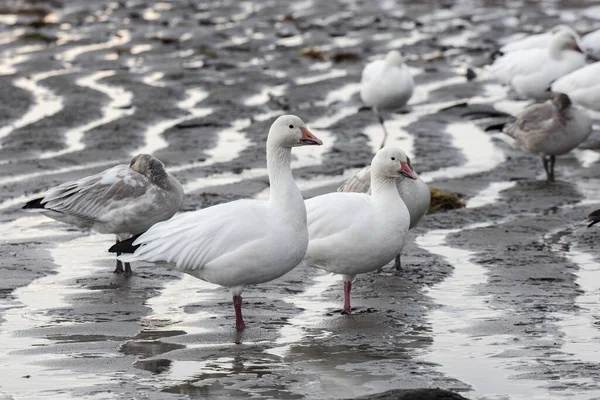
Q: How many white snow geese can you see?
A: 7